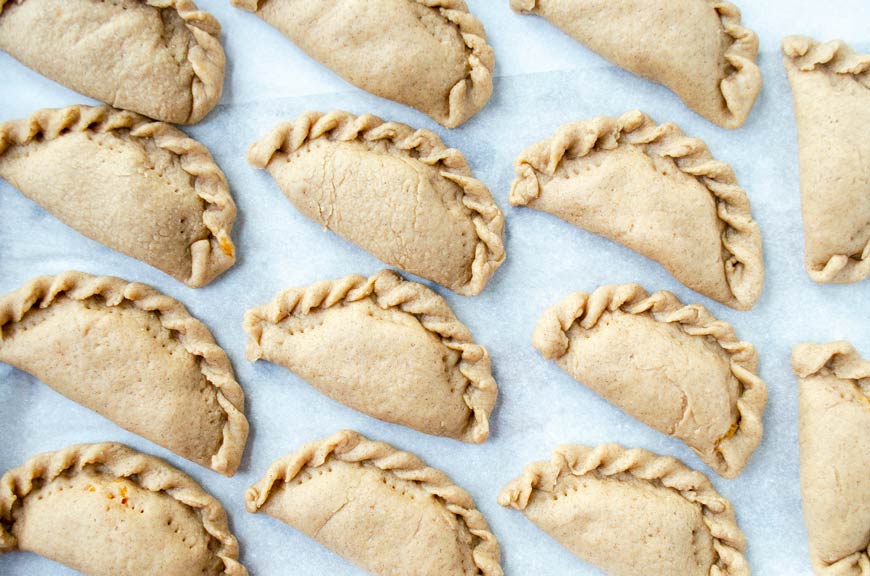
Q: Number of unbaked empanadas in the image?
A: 14